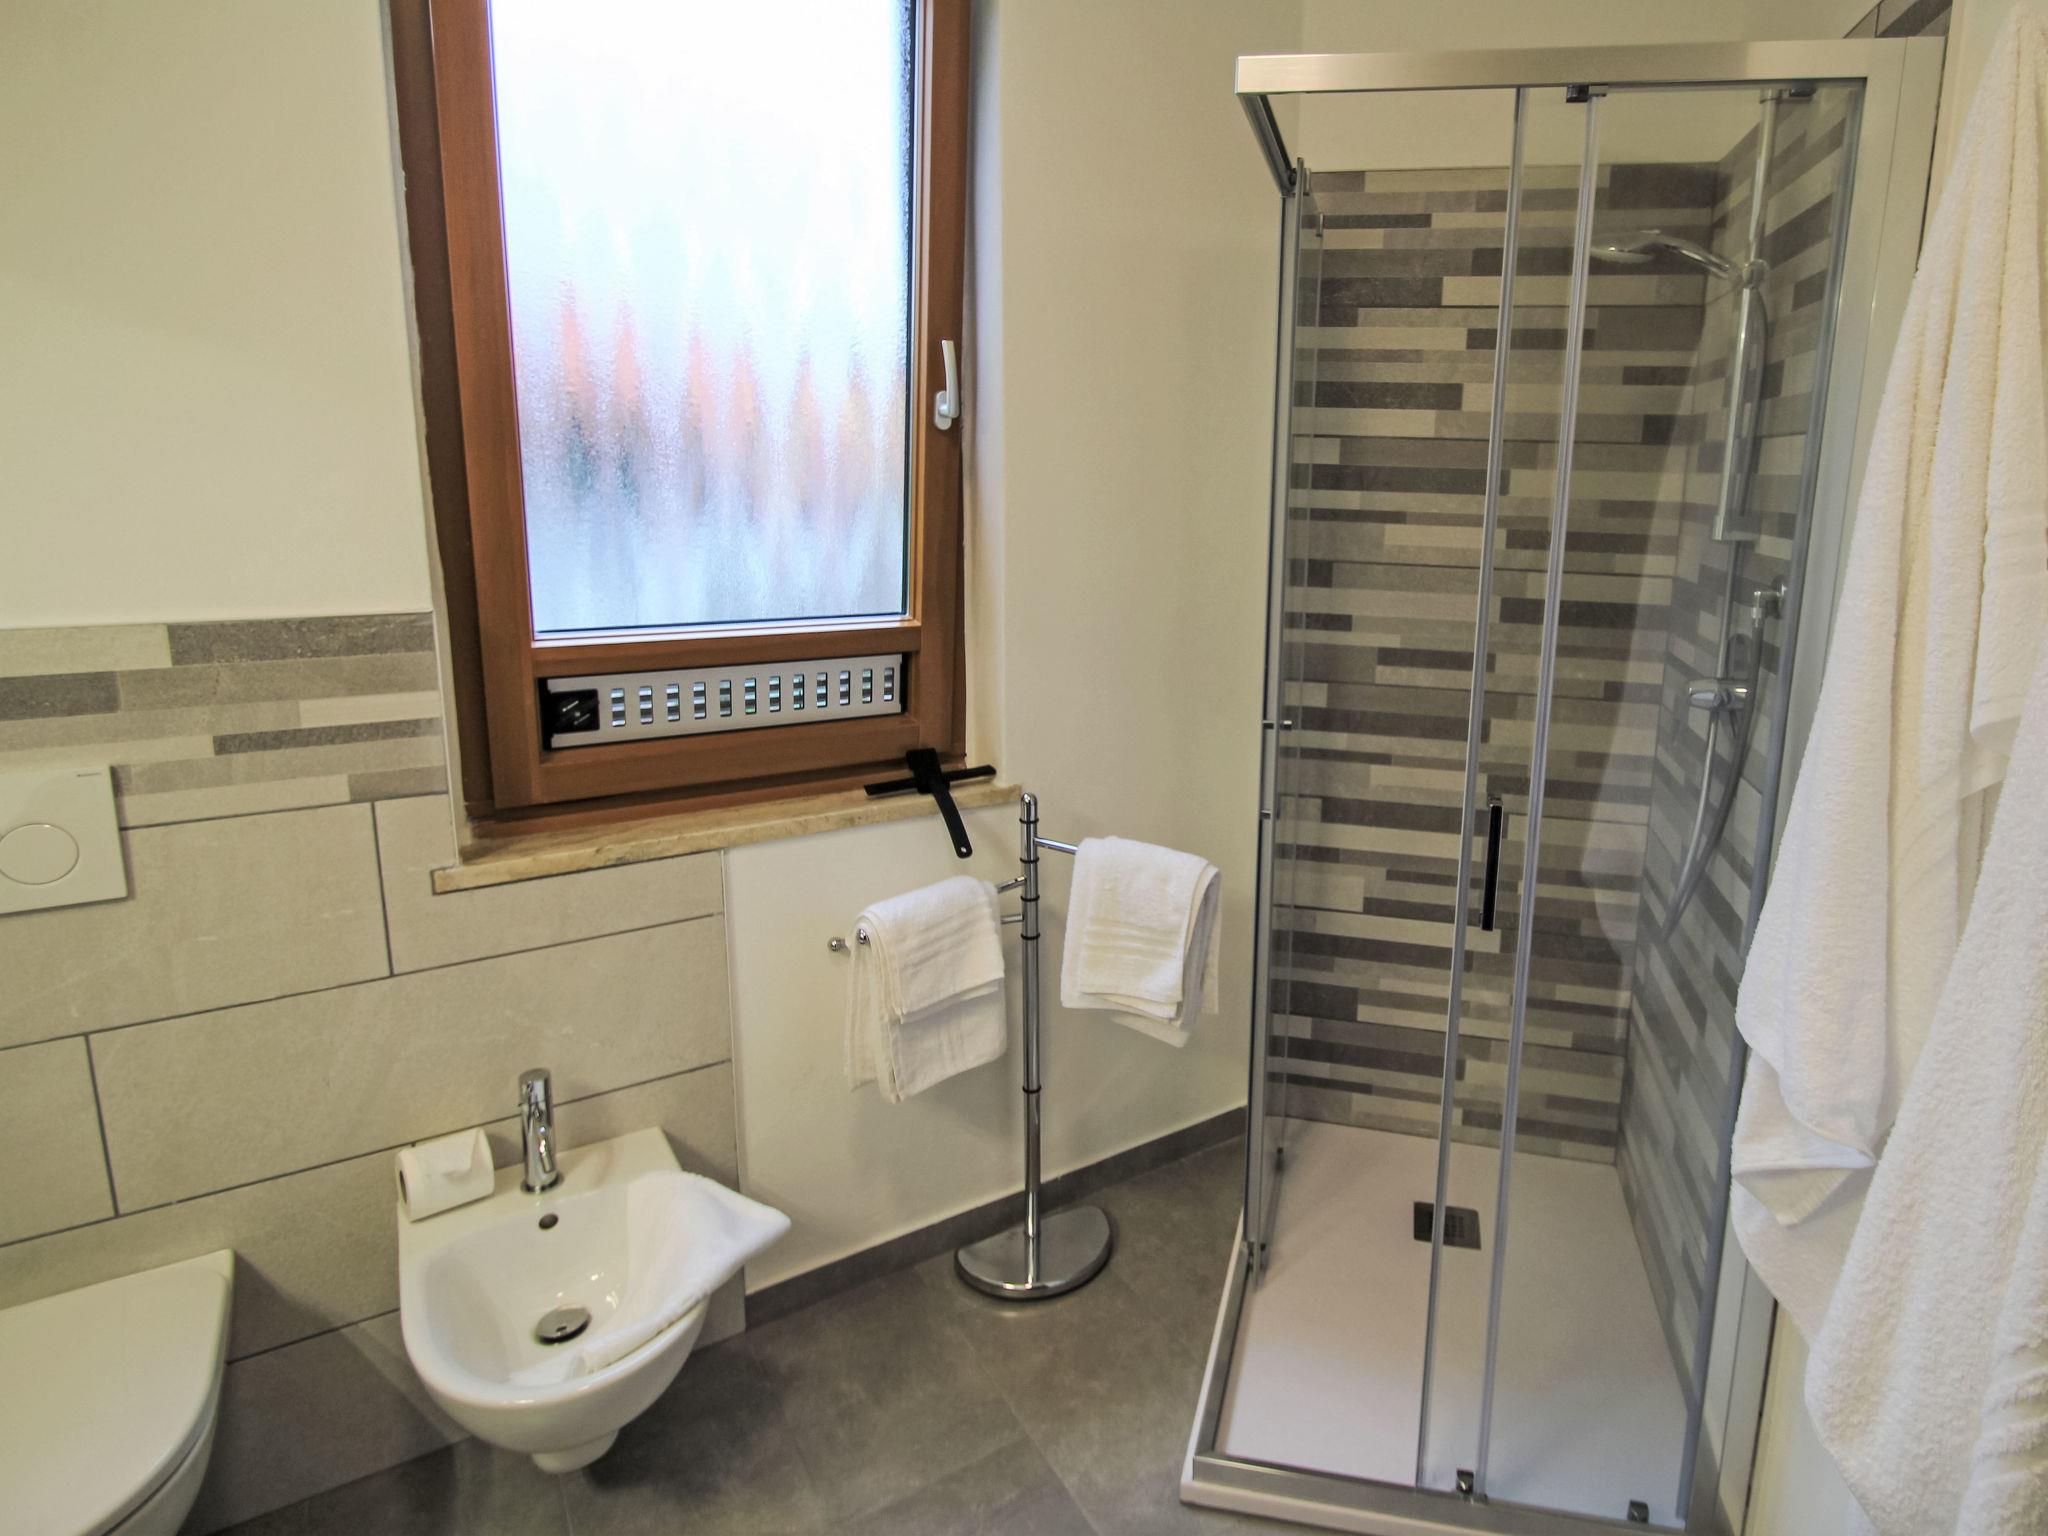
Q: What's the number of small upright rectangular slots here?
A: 12